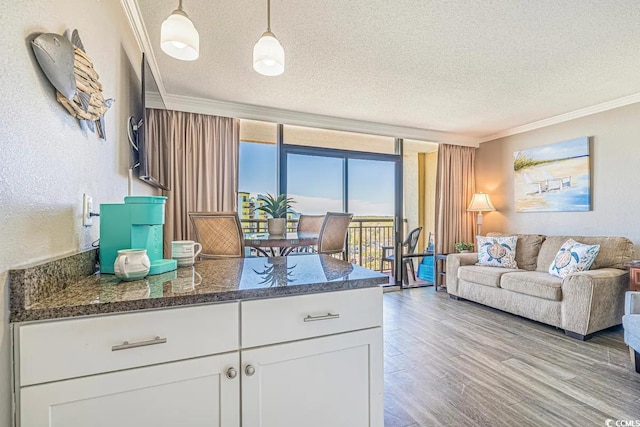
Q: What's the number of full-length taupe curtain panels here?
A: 2